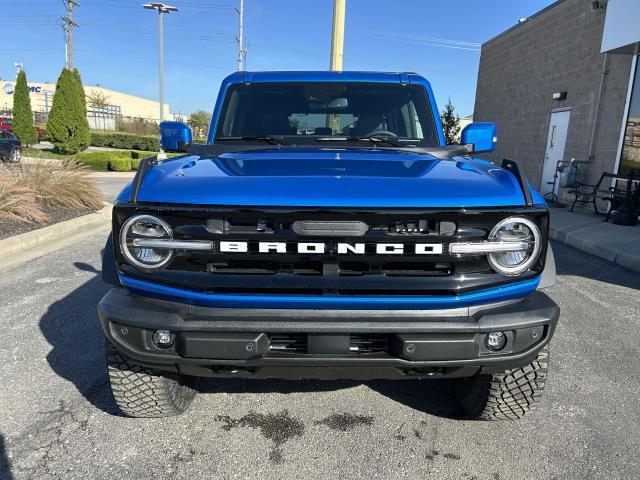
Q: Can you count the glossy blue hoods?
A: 1